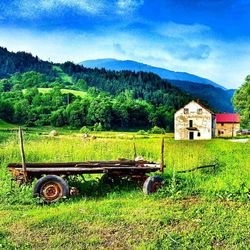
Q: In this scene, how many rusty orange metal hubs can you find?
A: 2